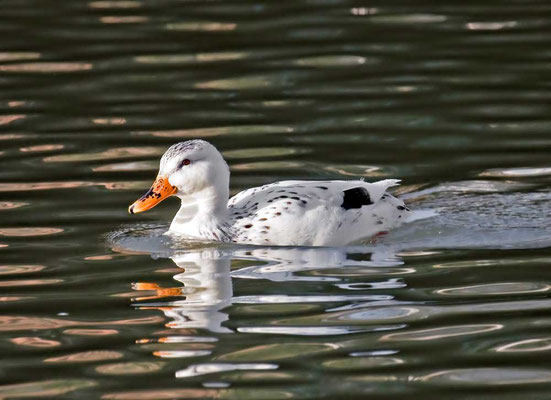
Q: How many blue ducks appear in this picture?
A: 0